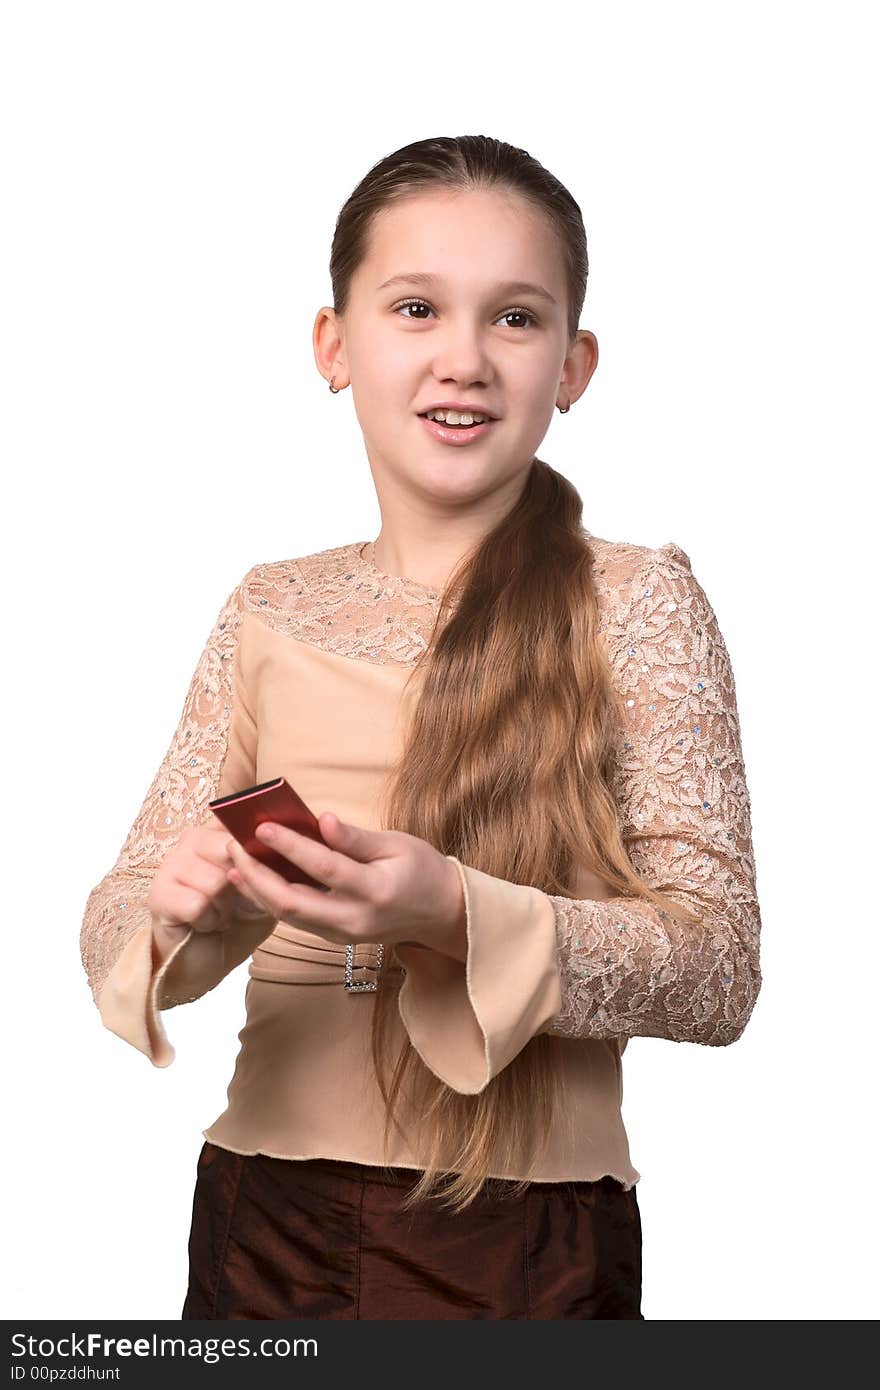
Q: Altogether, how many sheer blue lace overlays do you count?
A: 0